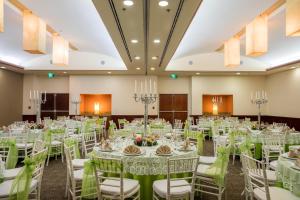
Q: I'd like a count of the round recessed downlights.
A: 14